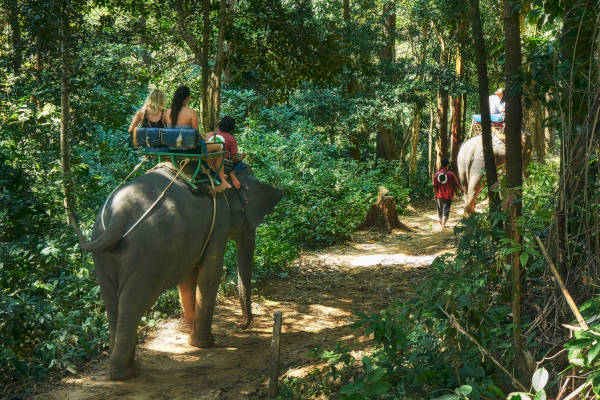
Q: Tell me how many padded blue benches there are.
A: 2